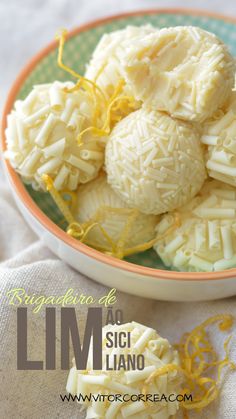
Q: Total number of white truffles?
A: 8